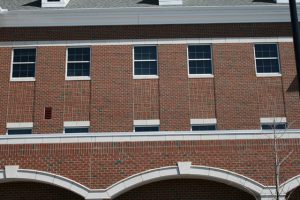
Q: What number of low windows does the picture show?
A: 5